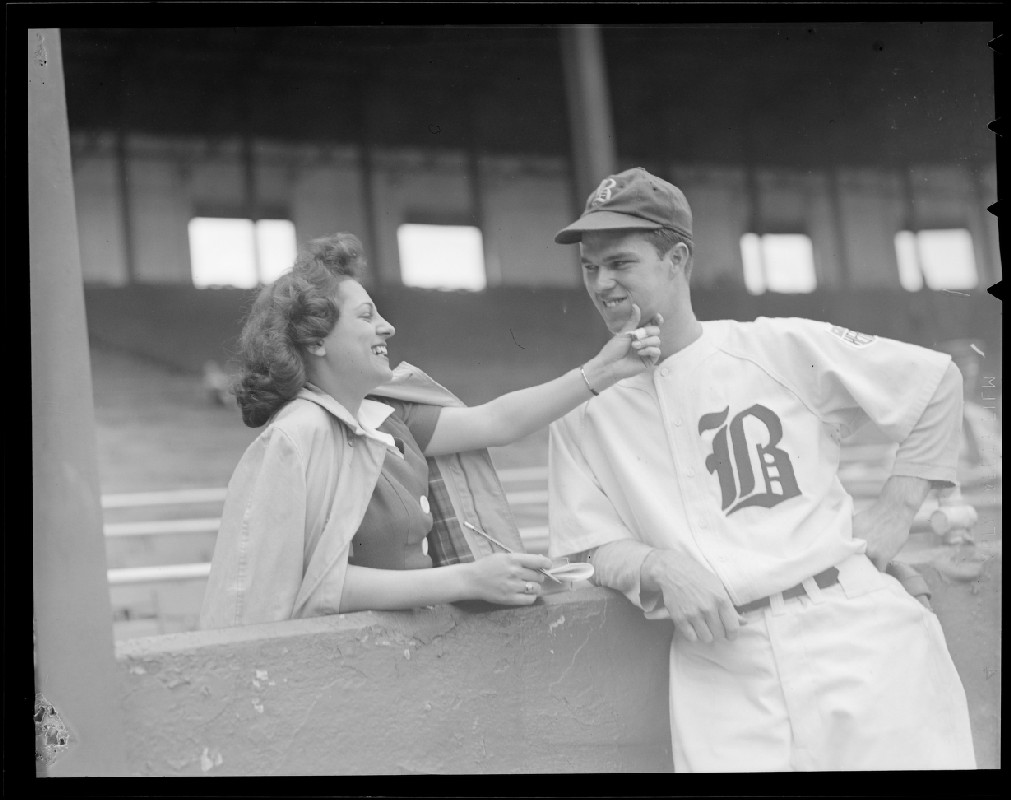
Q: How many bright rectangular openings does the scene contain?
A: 4